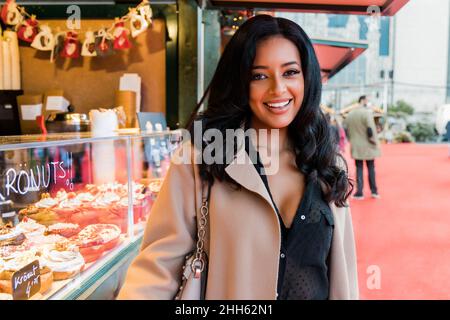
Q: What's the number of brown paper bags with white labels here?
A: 2